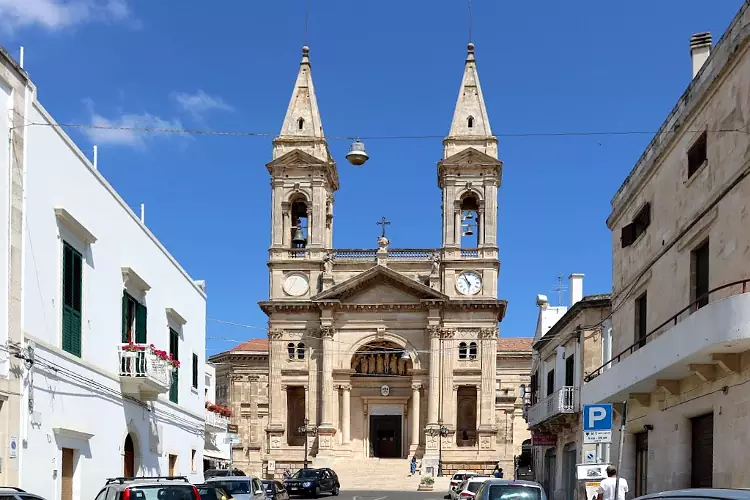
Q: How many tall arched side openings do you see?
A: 2